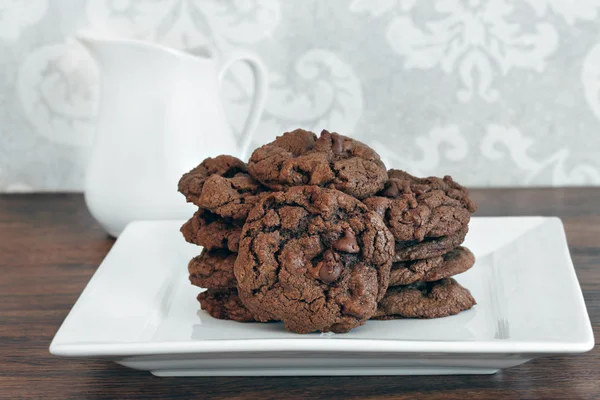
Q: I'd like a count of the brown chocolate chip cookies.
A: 10